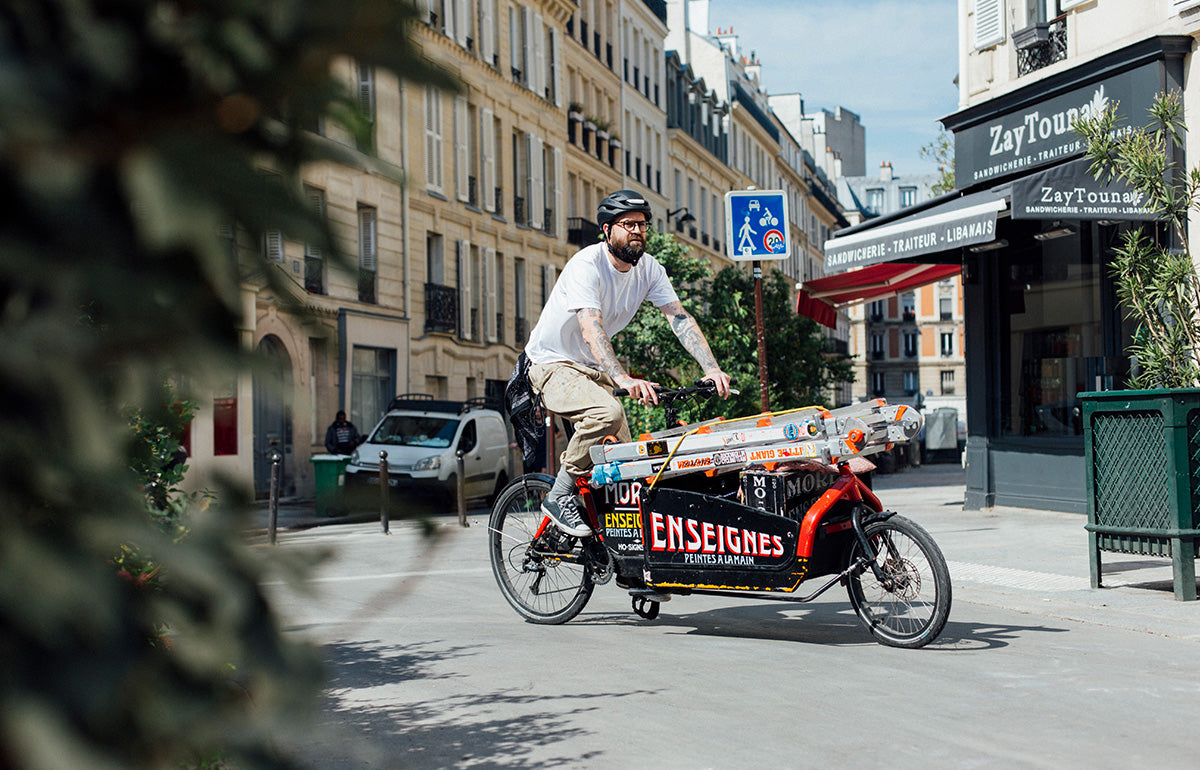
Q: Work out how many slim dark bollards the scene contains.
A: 3